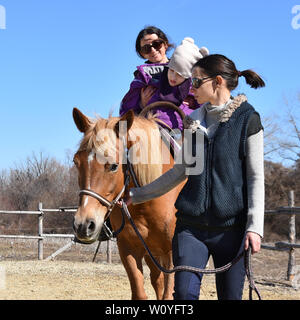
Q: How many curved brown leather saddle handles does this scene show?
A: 1